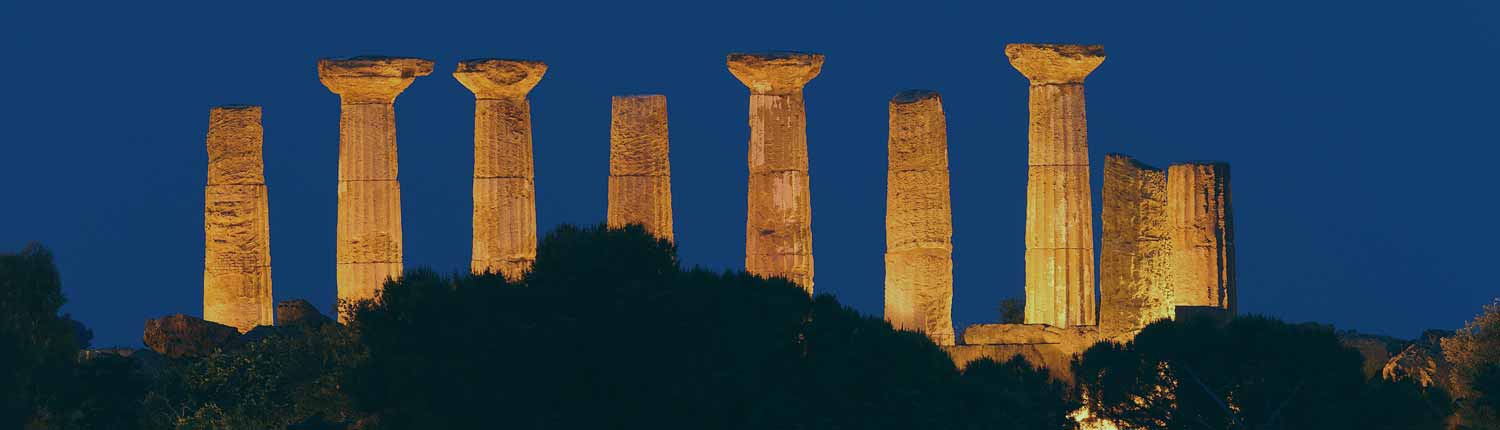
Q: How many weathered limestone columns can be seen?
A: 9